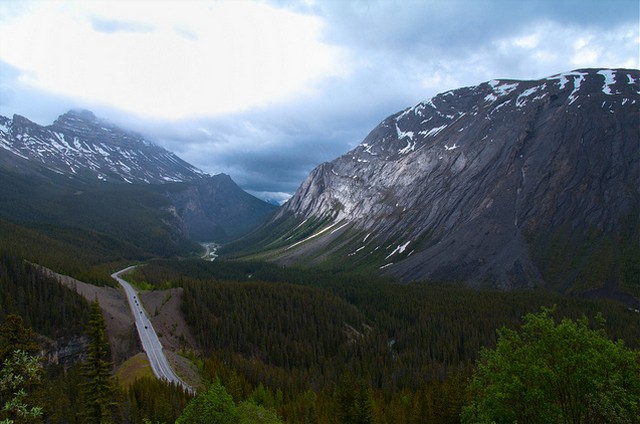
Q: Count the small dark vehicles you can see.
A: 5